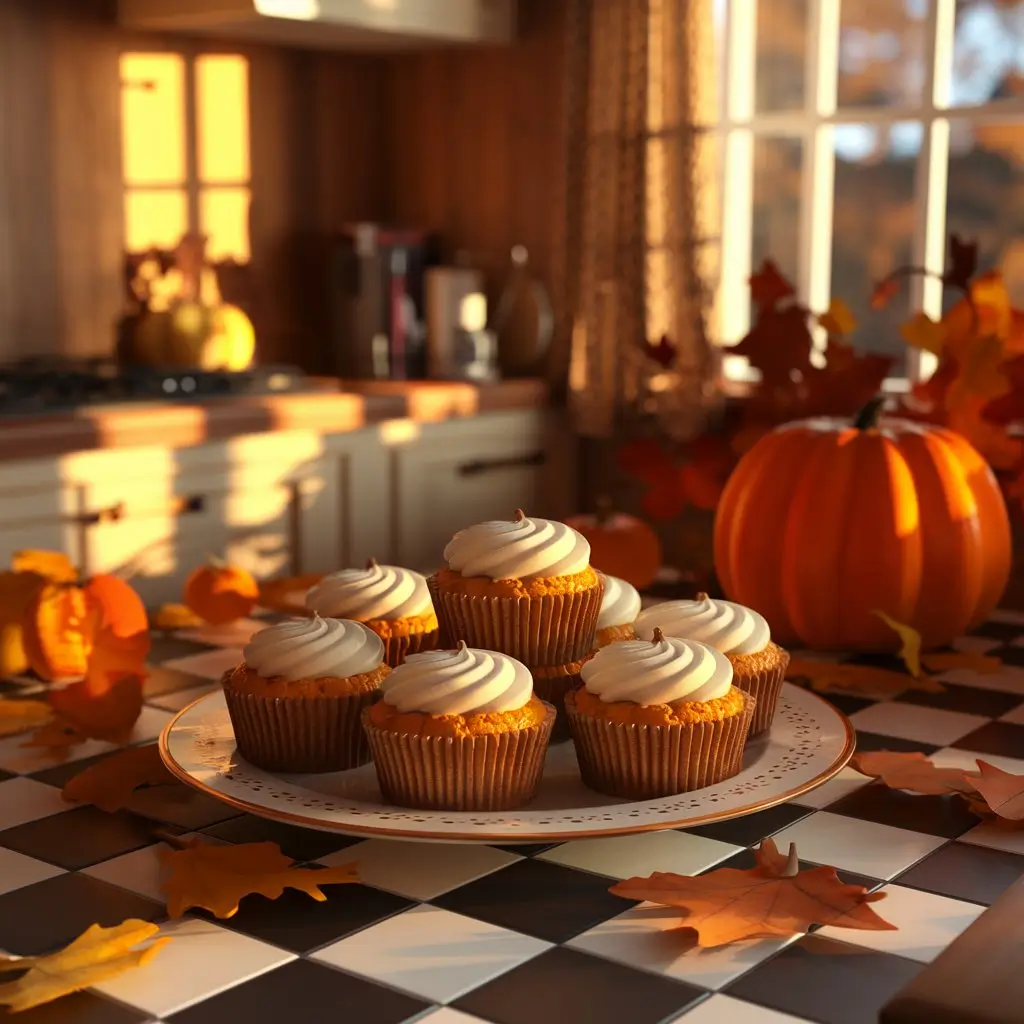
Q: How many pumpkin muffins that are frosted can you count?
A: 7